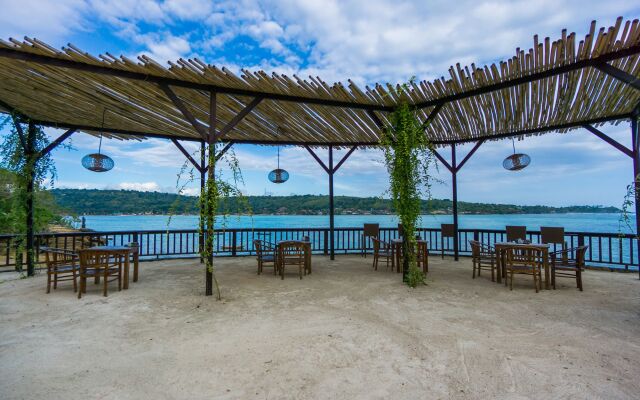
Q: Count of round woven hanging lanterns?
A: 3